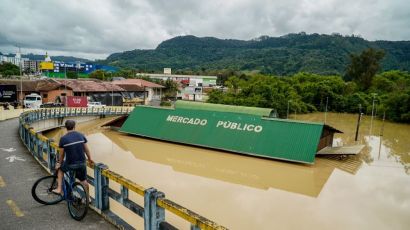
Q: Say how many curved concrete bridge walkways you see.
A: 1